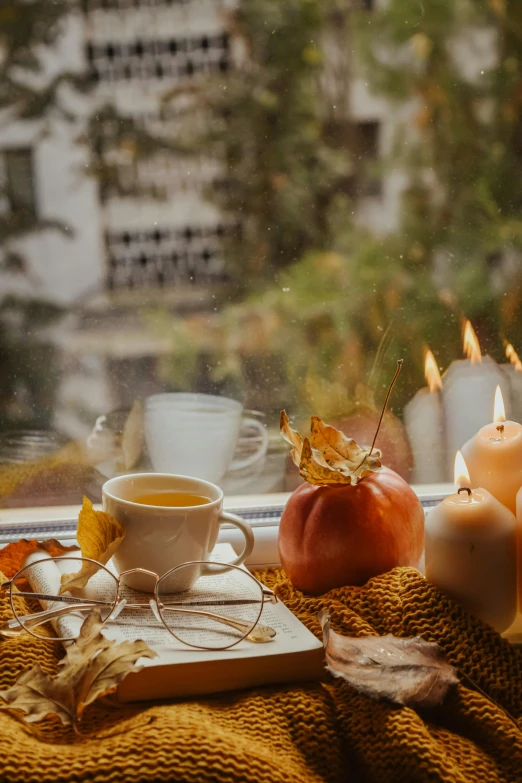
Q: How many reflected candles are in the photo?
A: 3